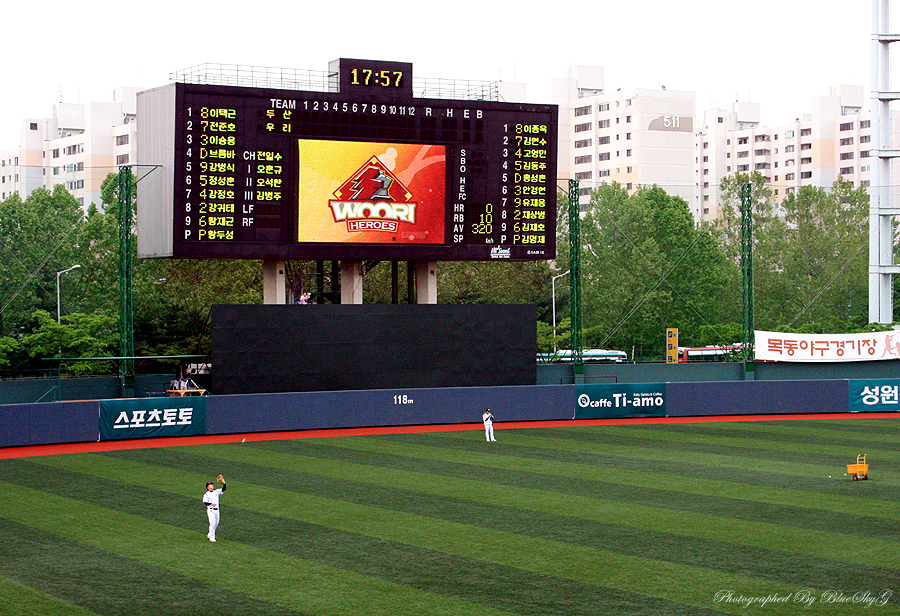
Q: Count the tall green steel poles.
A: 3